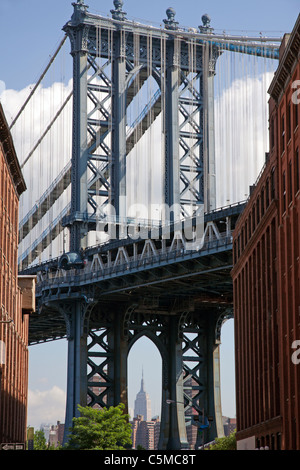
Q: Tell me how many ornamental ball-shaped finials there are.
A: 4